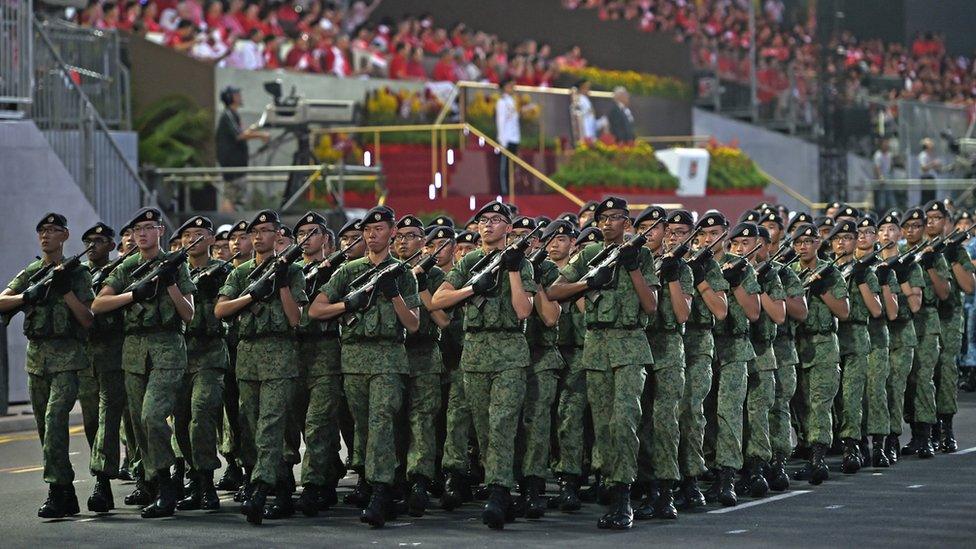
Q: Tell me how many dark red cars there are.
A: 0